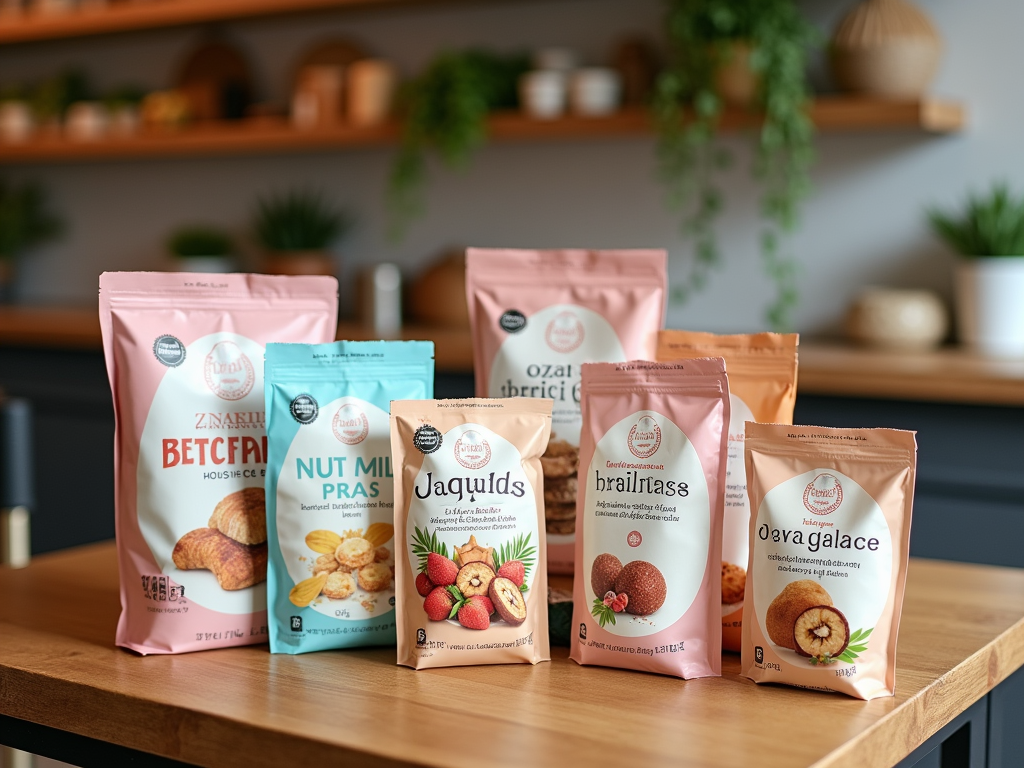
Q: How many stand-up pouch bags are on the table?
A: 7